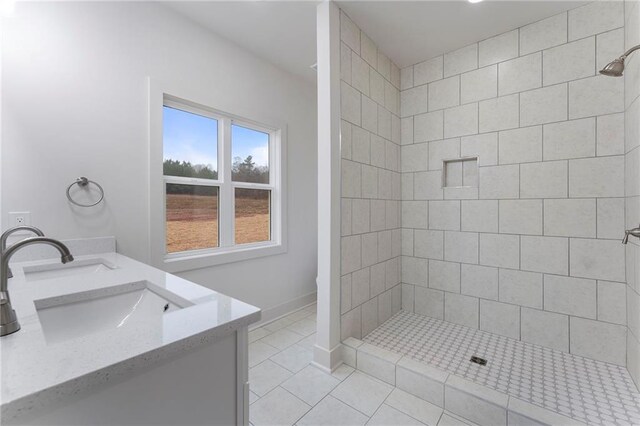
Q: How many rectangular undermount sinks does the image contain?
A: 2